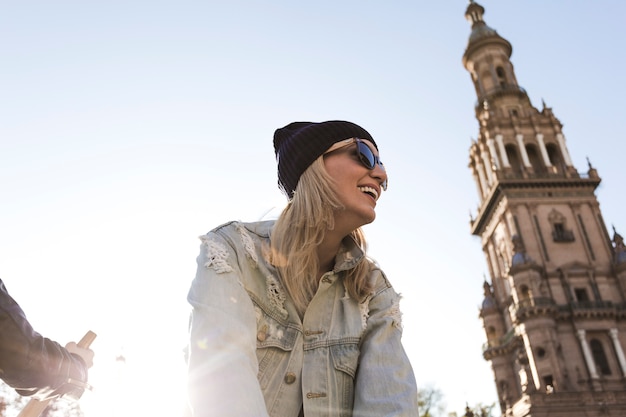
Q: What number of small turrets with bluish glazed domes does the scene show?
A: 3